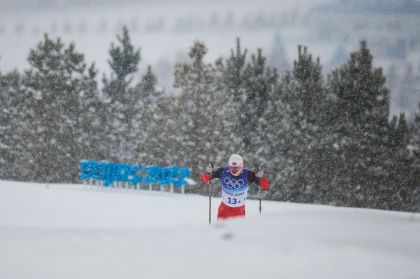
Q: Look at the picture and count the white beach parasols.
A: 0